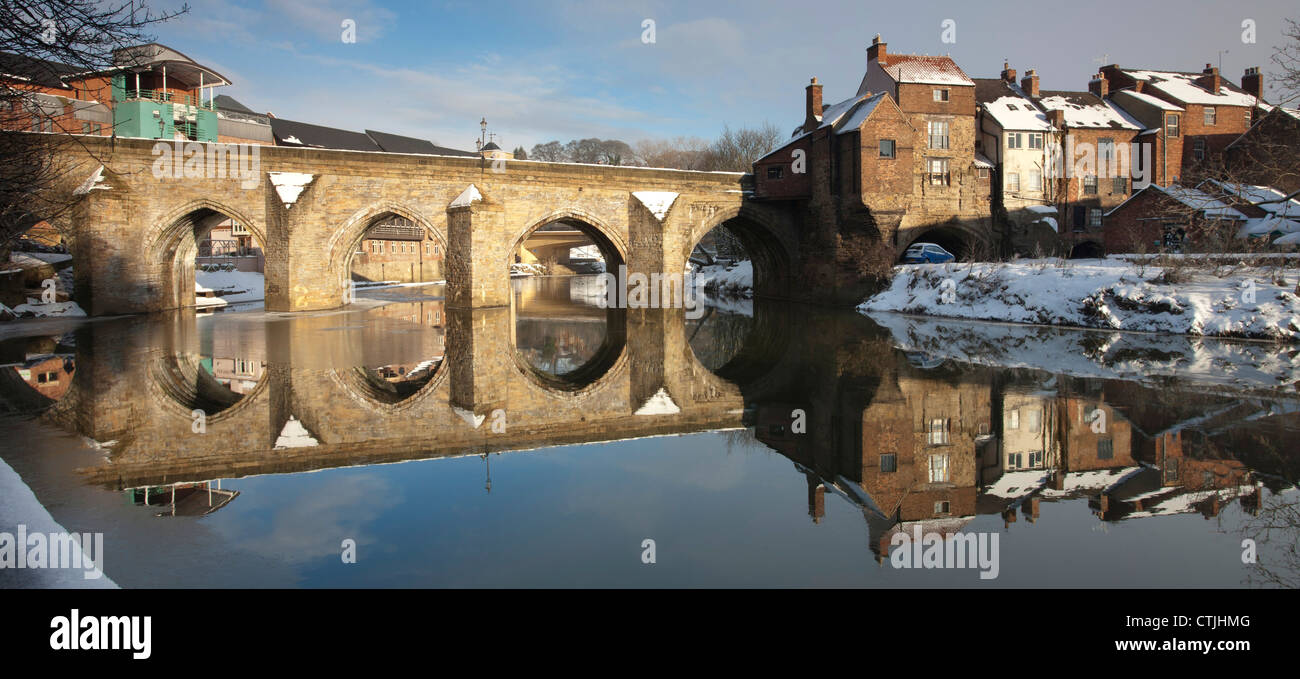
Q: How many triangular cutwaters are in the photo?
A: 4